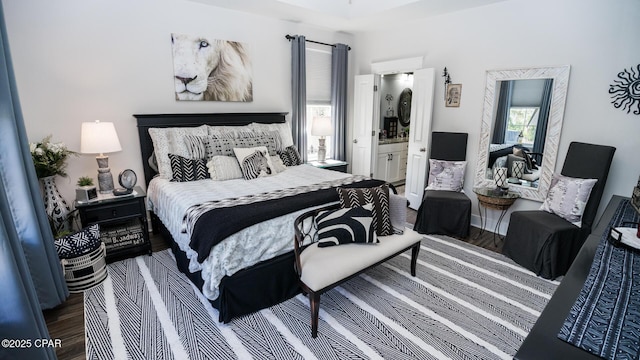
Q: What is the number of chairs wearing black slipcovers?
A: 2